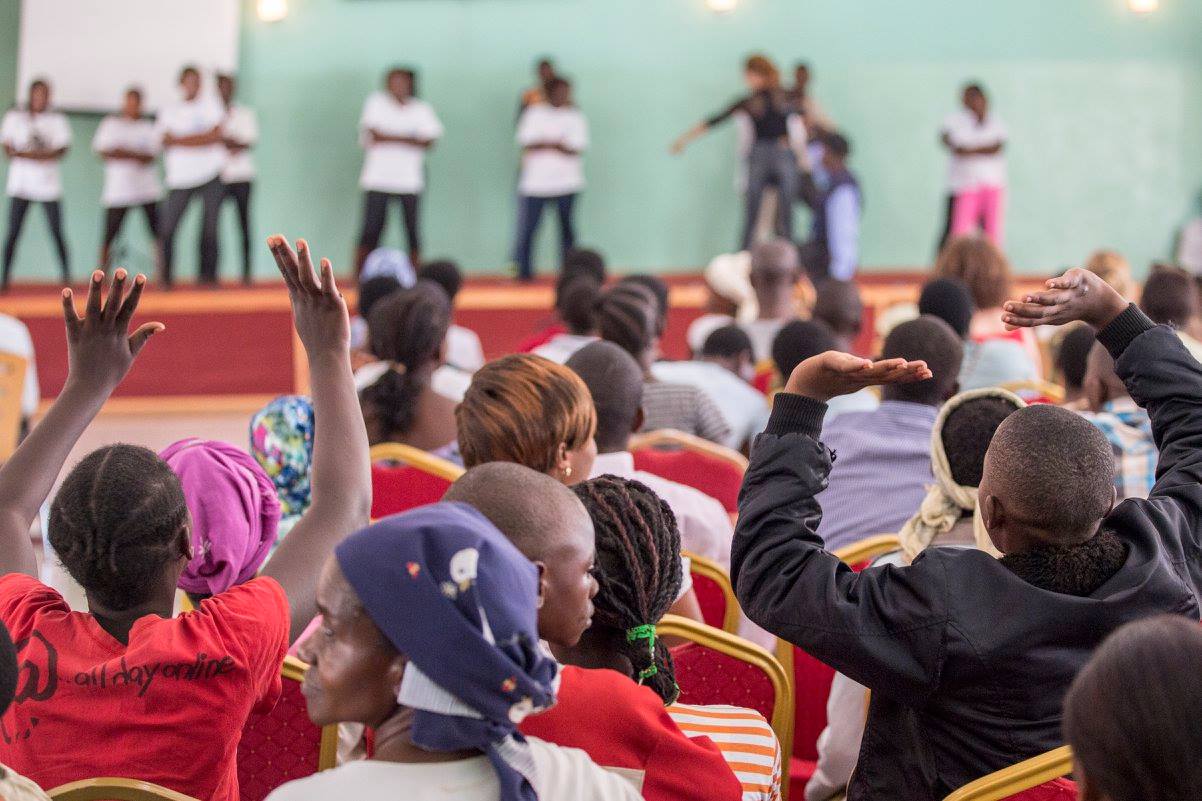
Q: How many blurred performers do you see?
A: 11